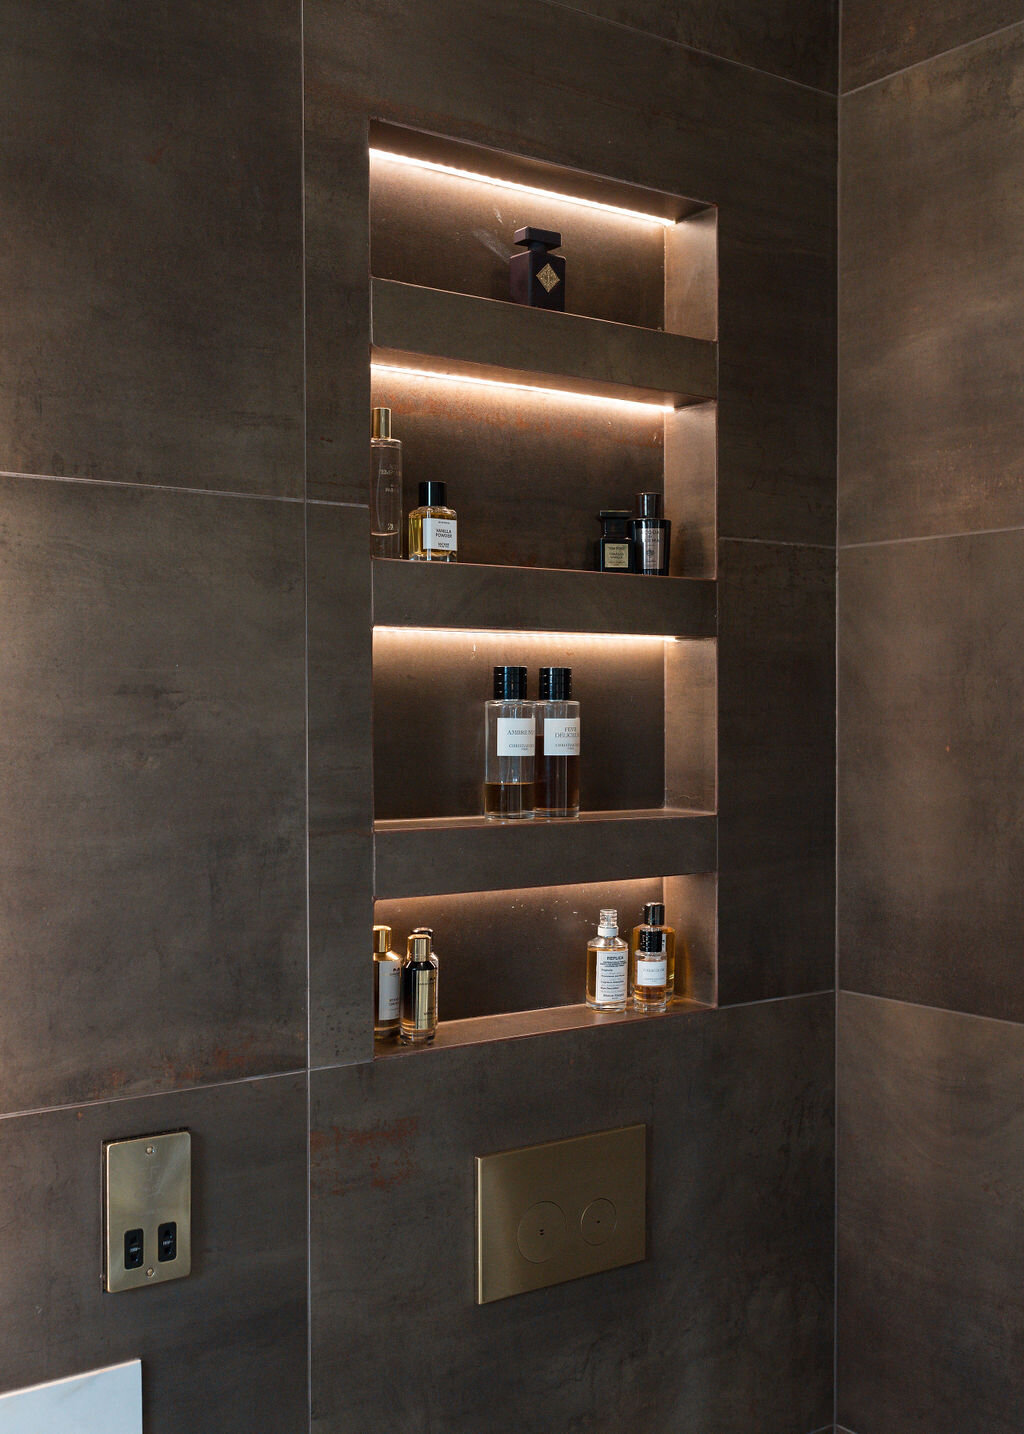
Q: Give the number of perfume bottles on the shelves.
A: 13